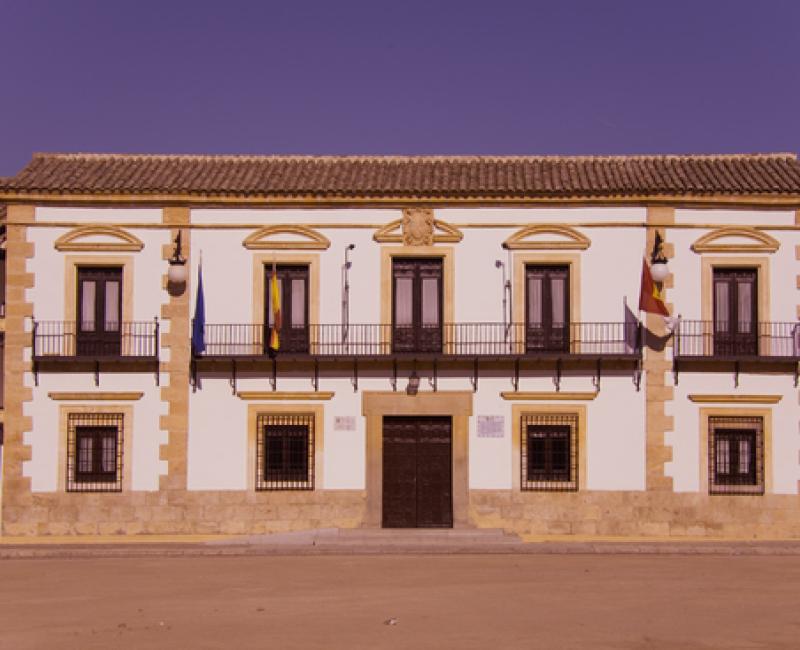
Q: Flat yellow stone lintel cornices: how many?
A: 4